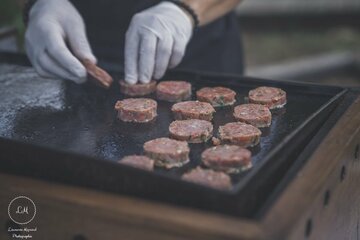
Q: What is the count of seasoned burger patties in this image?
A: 14